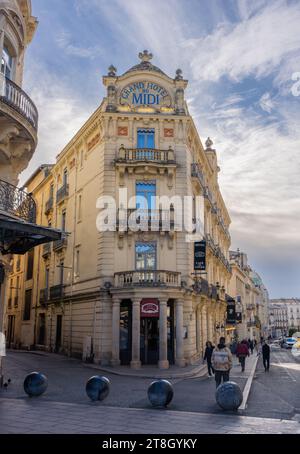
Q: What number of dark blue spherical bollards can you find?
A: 4